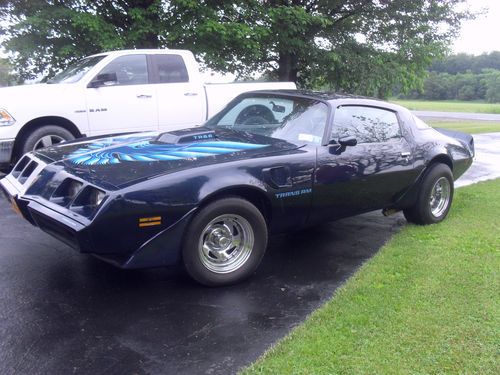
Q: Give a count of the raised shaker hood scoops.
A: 1